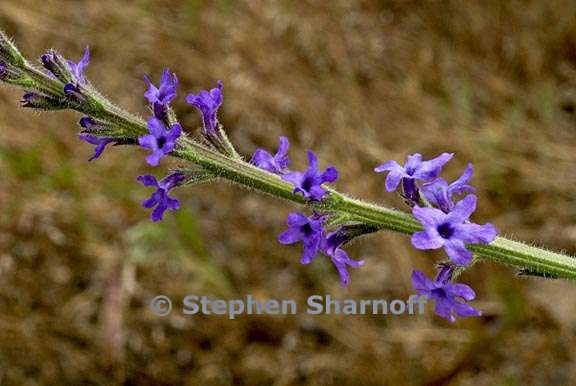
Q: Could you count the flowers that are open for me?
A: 14